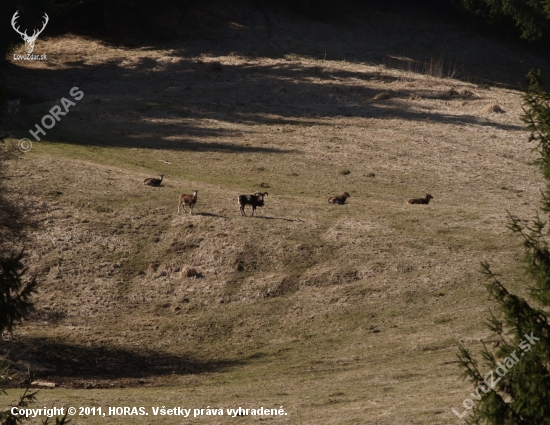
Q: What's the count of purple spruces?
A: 0